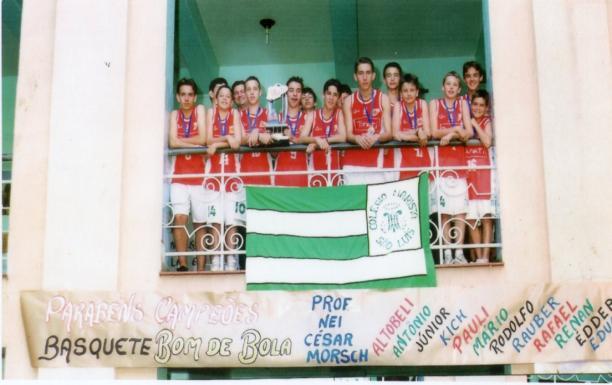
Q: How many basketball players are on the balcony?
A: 15